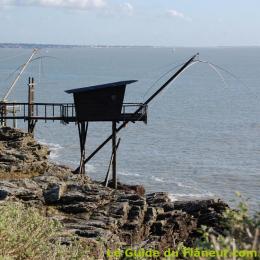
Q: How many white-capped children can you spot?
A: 0